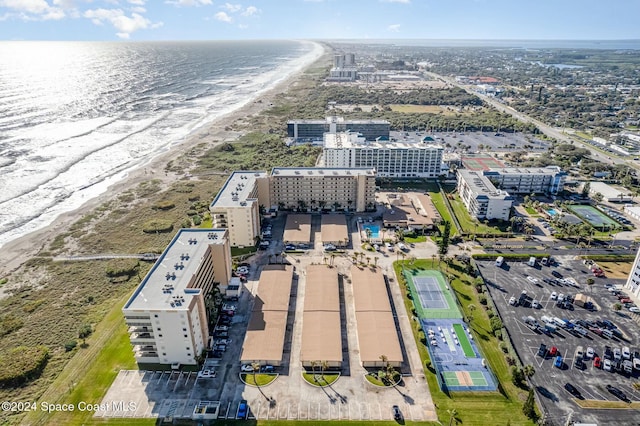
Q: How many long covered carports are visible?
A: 3